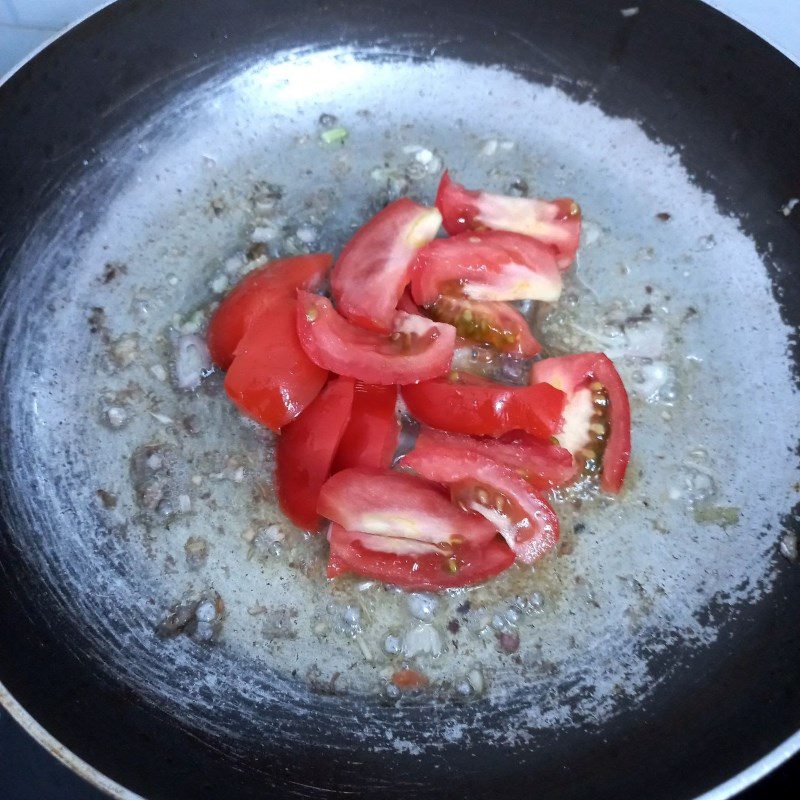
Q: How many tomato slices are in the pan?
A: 15